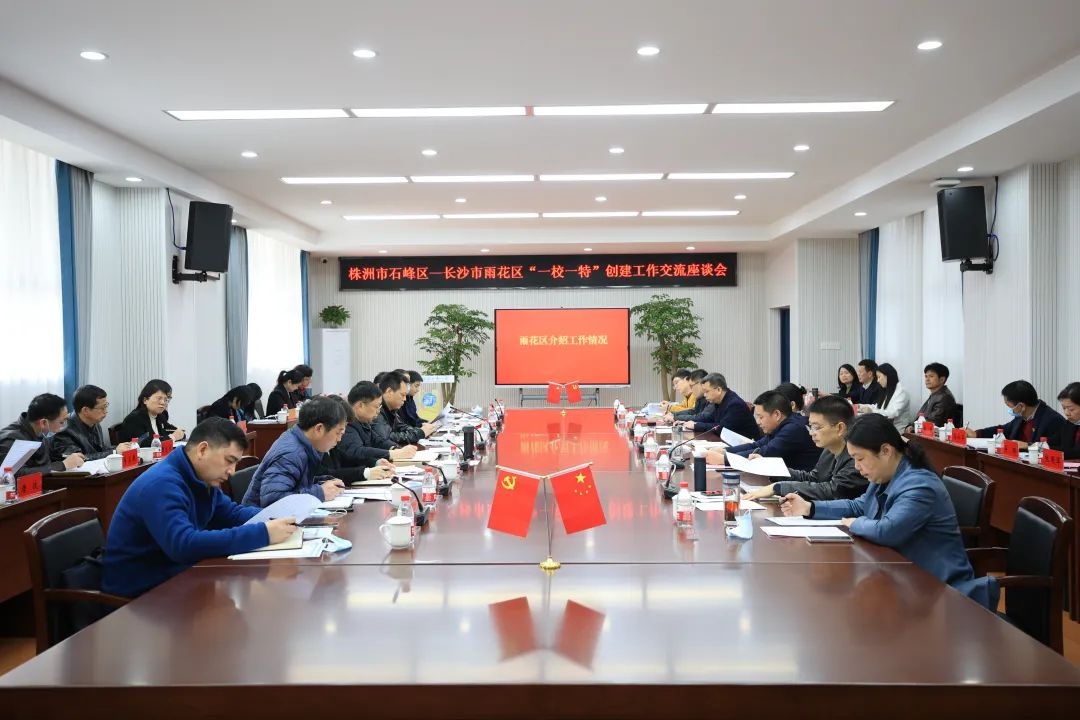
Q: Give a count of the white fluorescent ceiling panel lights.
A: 12